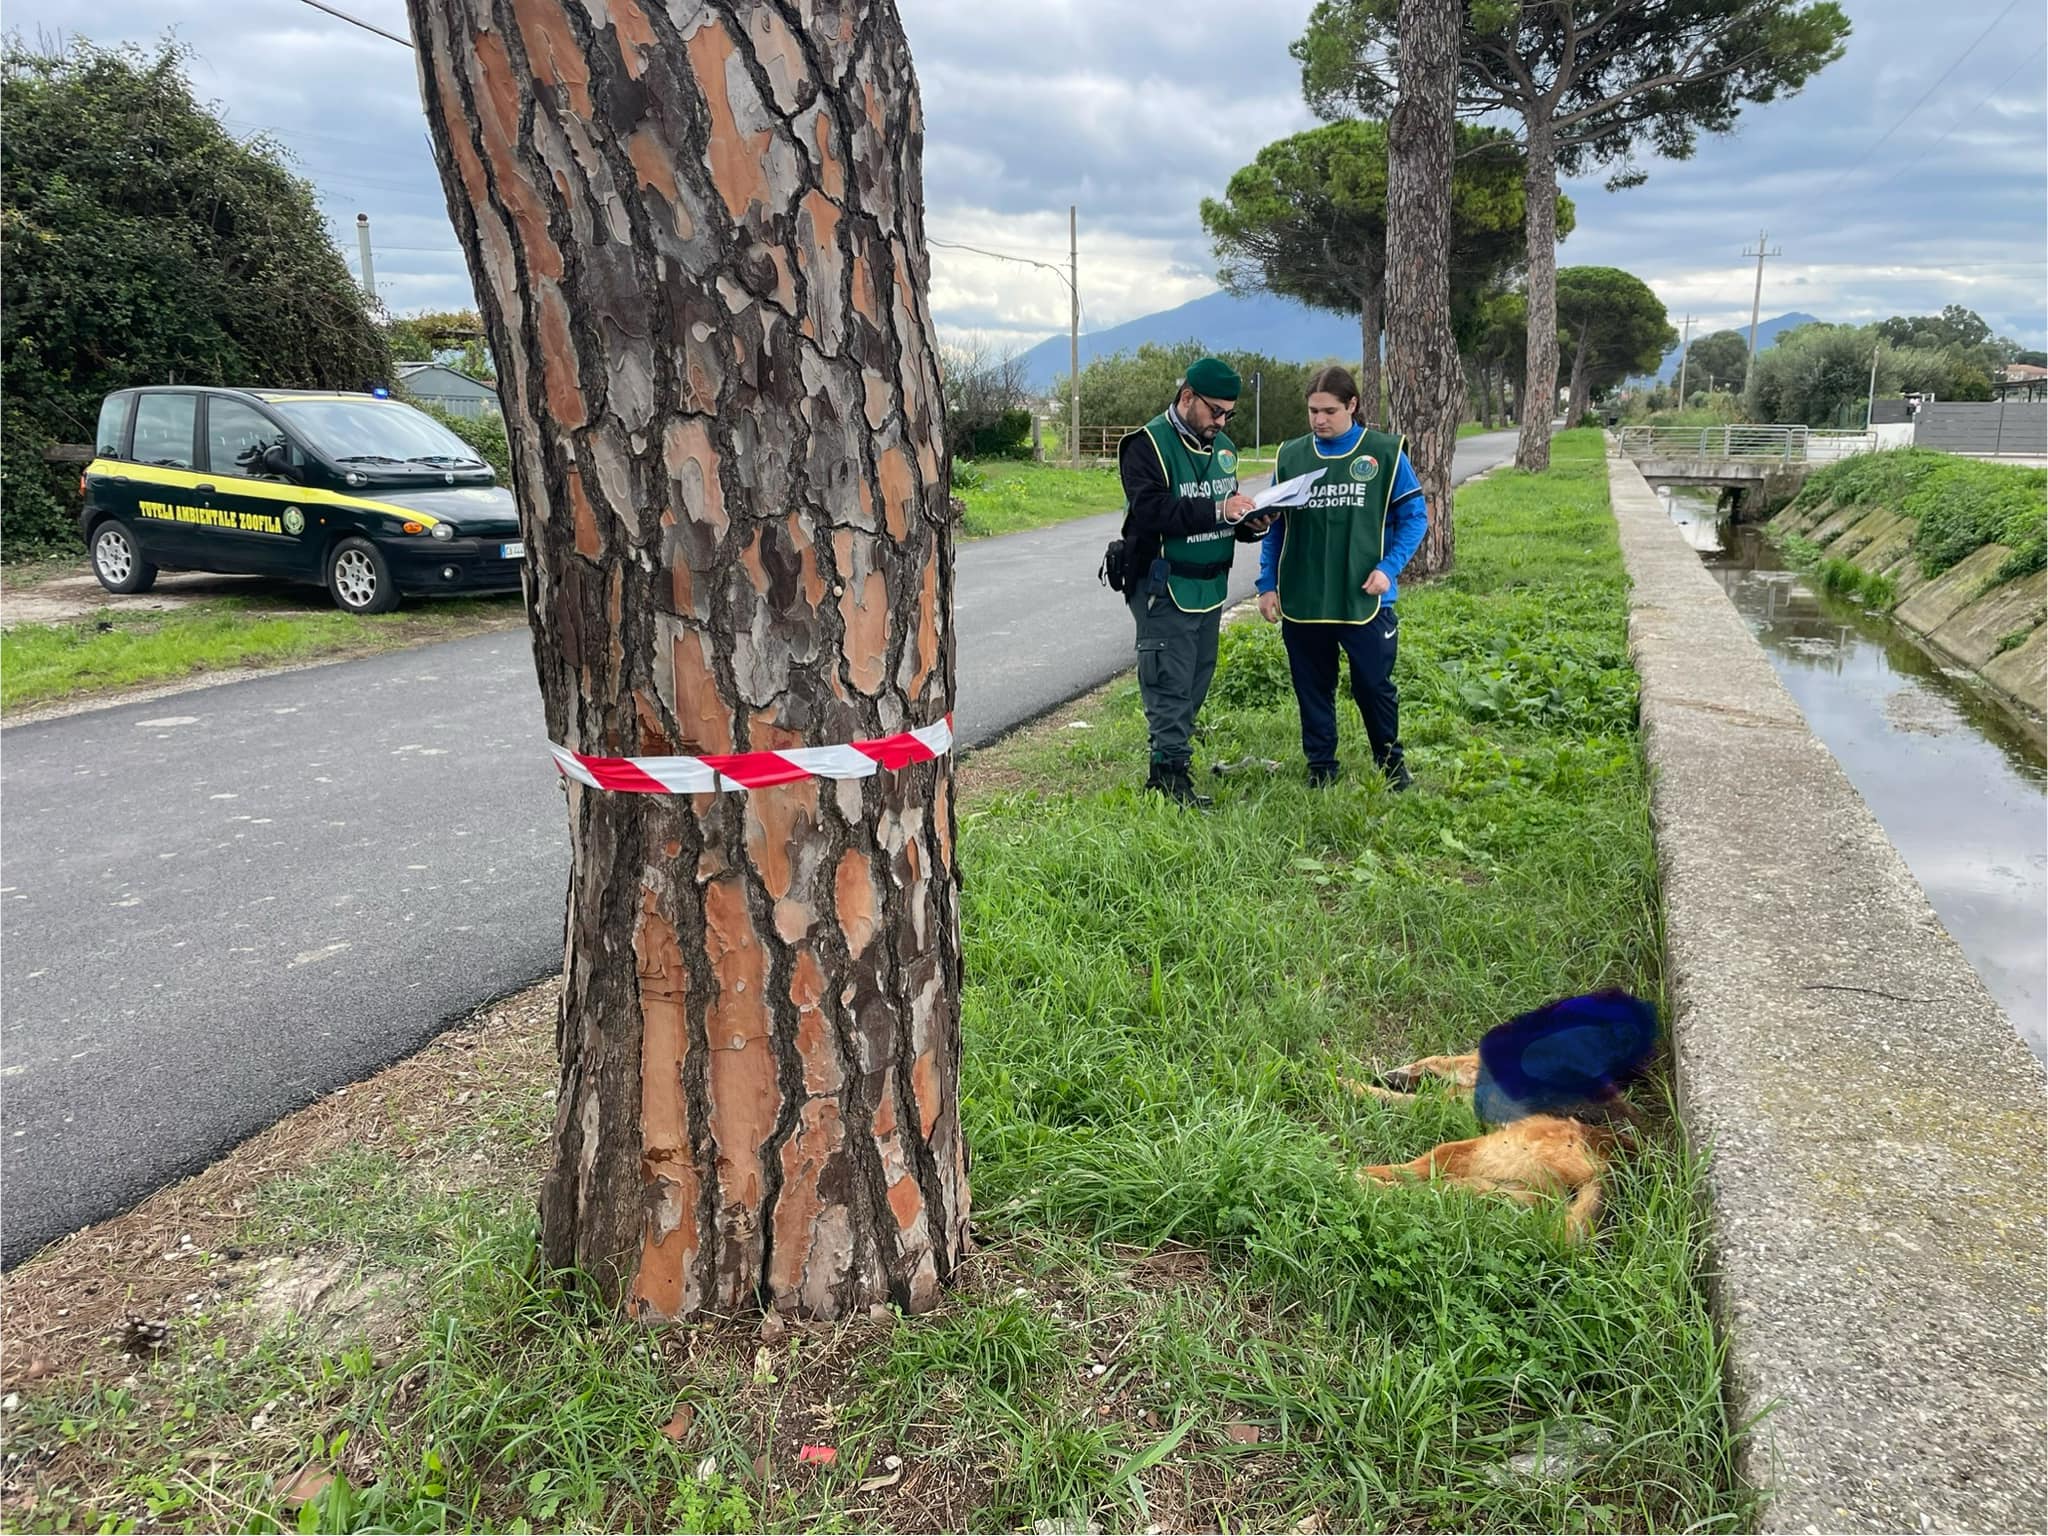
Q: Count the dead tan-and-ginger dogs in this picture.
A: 1